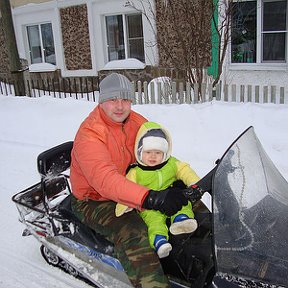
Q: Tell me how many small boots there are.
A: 2